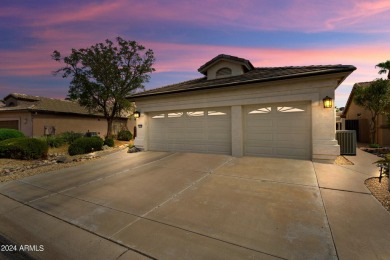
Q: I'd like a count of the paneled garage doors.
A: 2